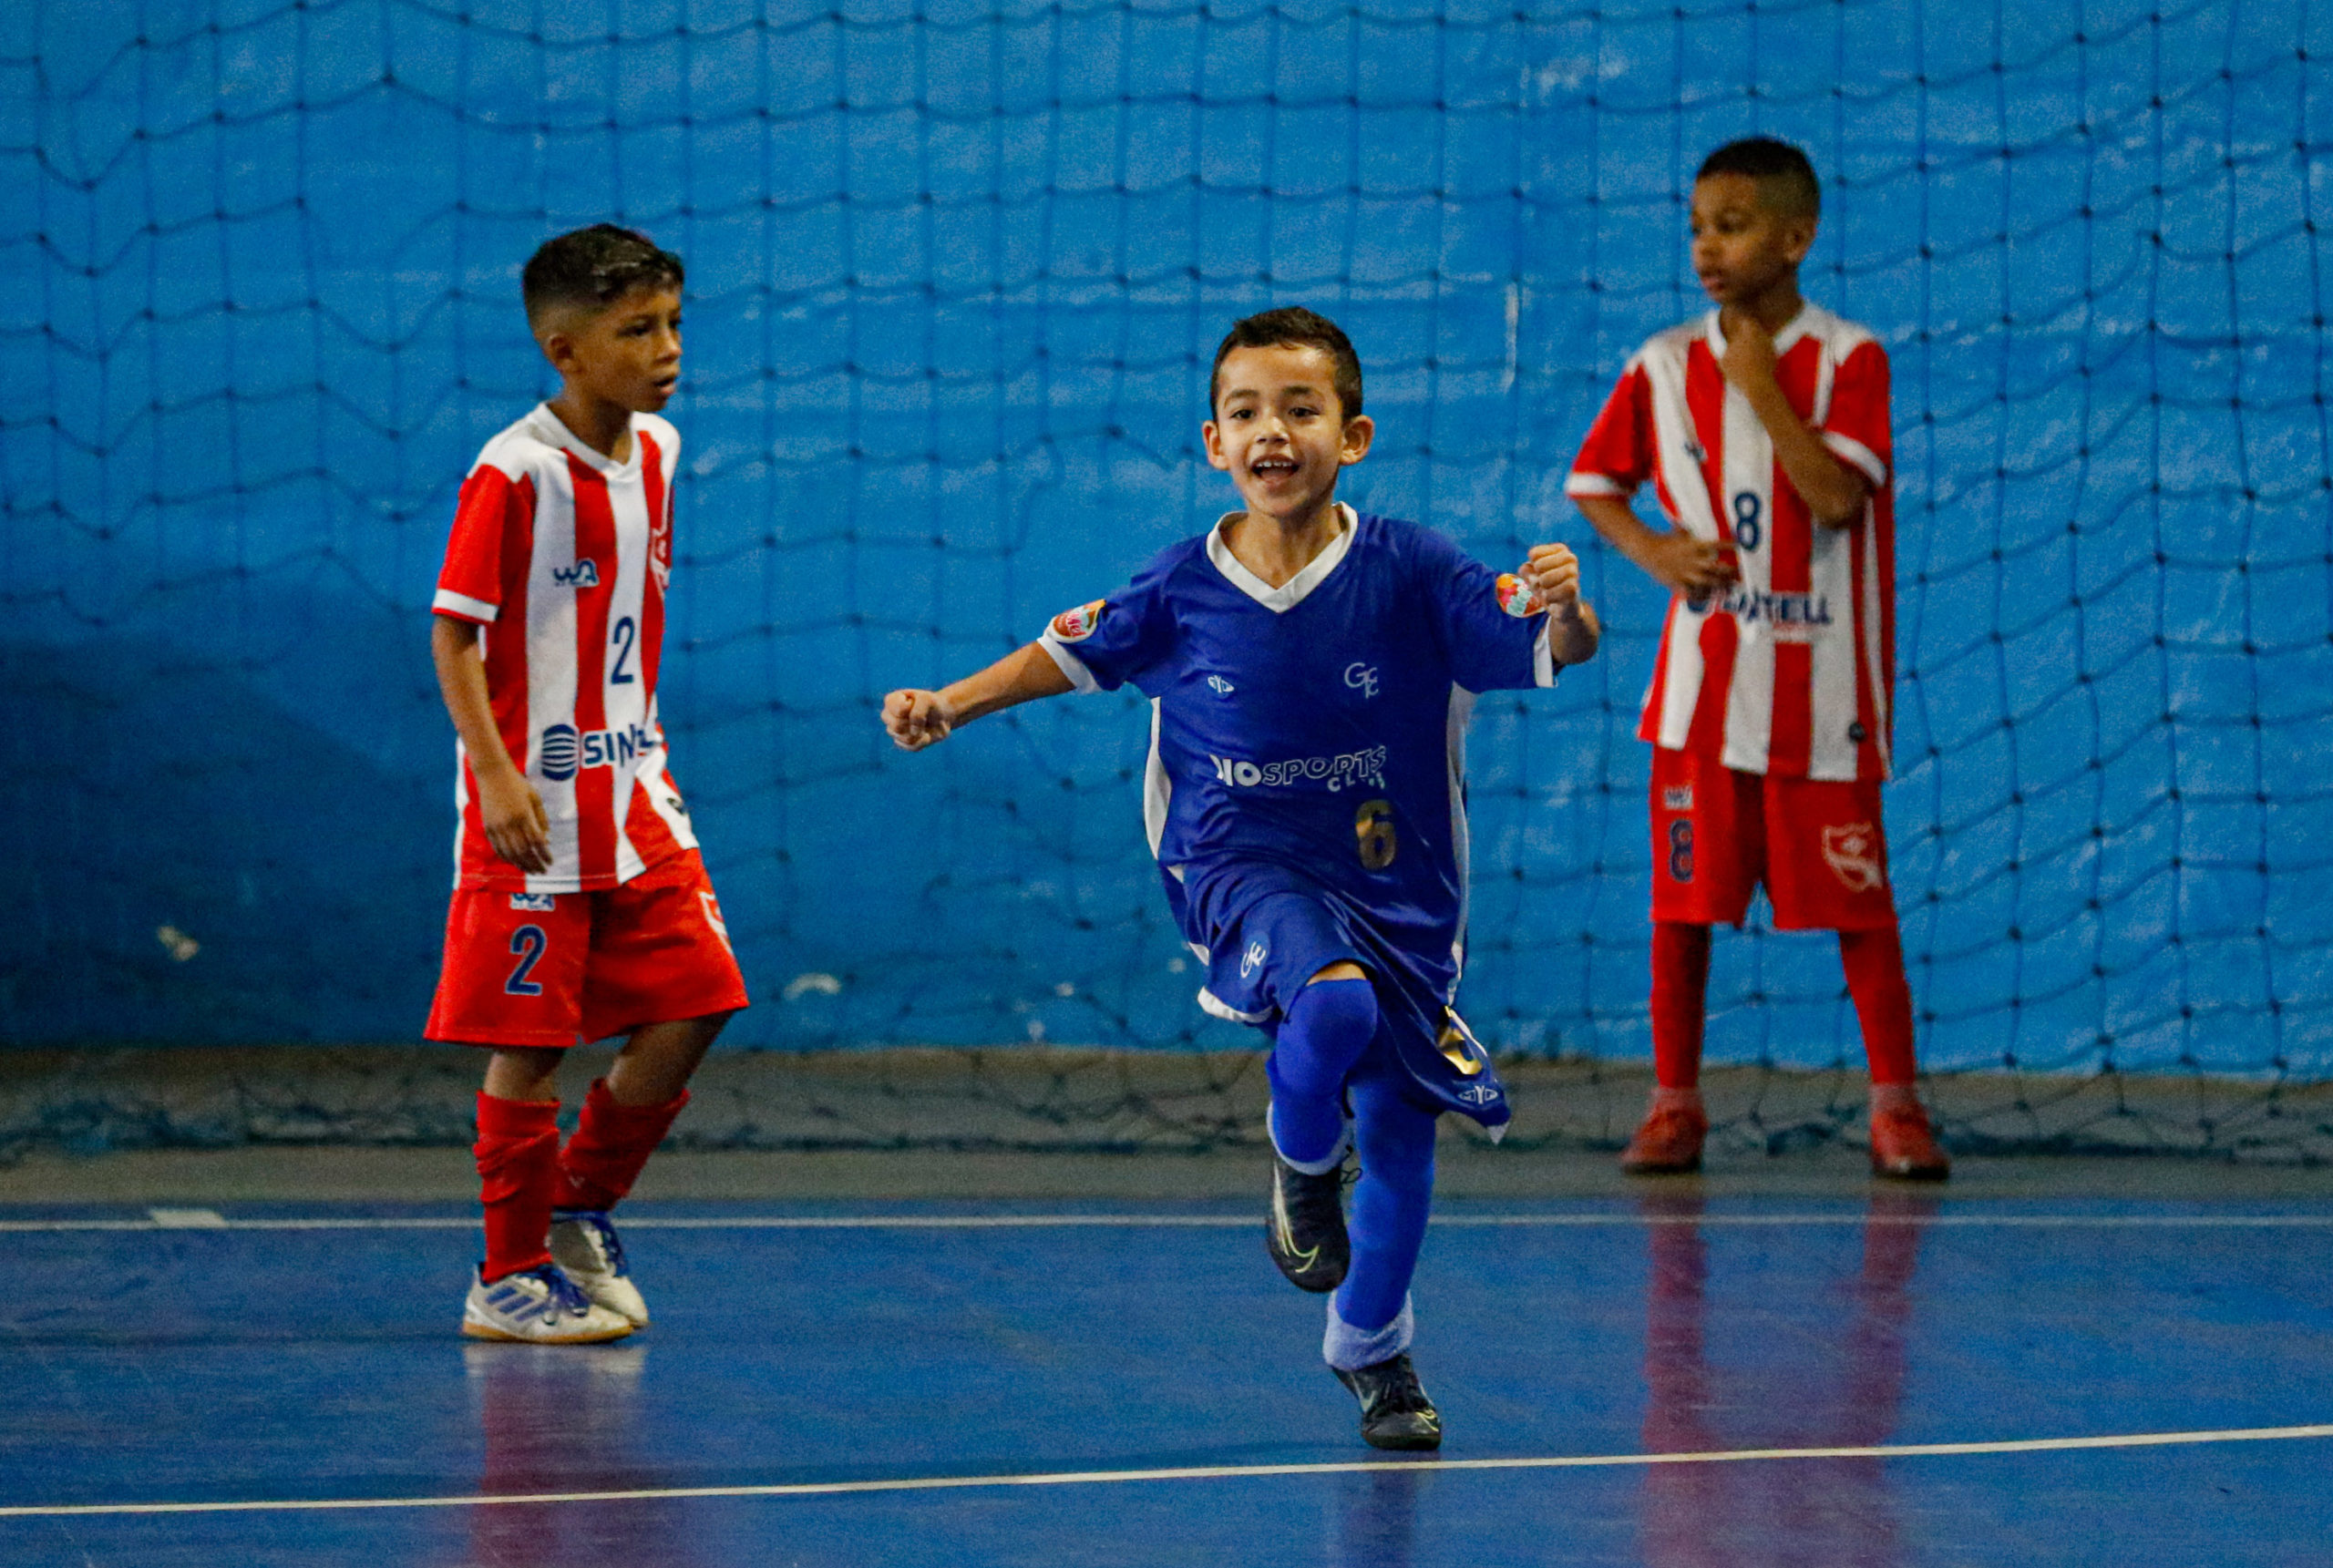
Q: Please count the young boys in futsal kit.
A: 3